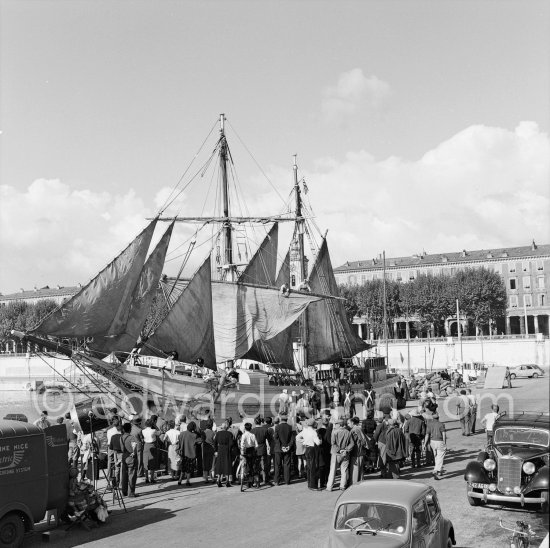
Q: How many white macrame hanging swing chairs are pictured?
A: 0